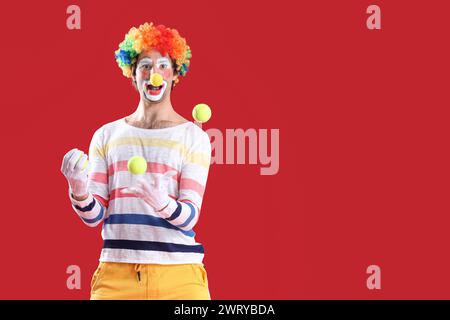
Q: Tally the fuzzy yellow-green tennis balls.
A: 3